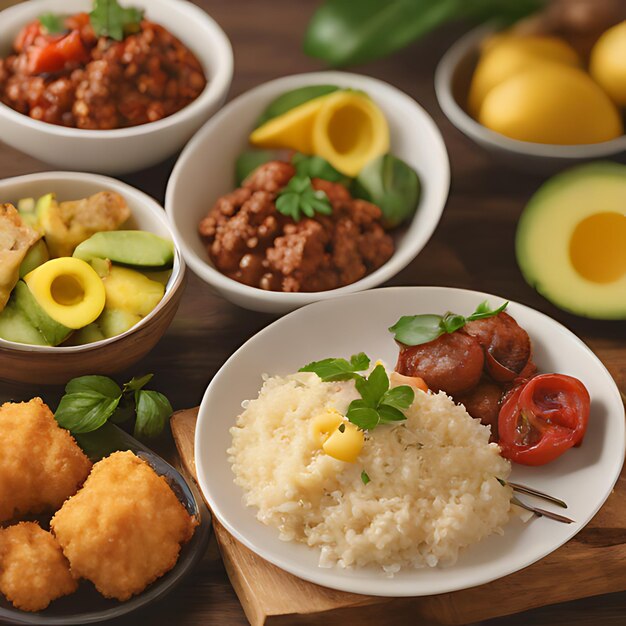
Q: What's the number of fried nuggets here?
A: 3